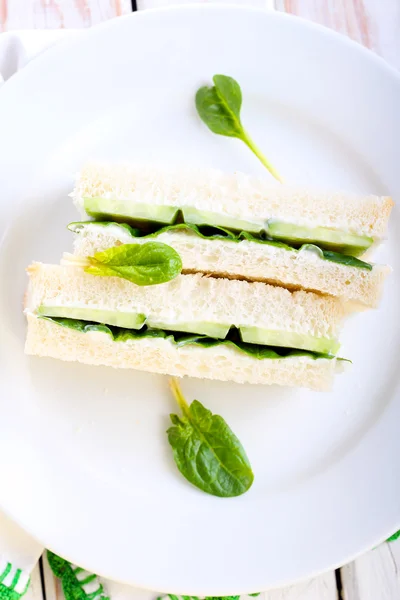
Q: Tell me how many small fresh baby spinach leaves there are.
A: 3